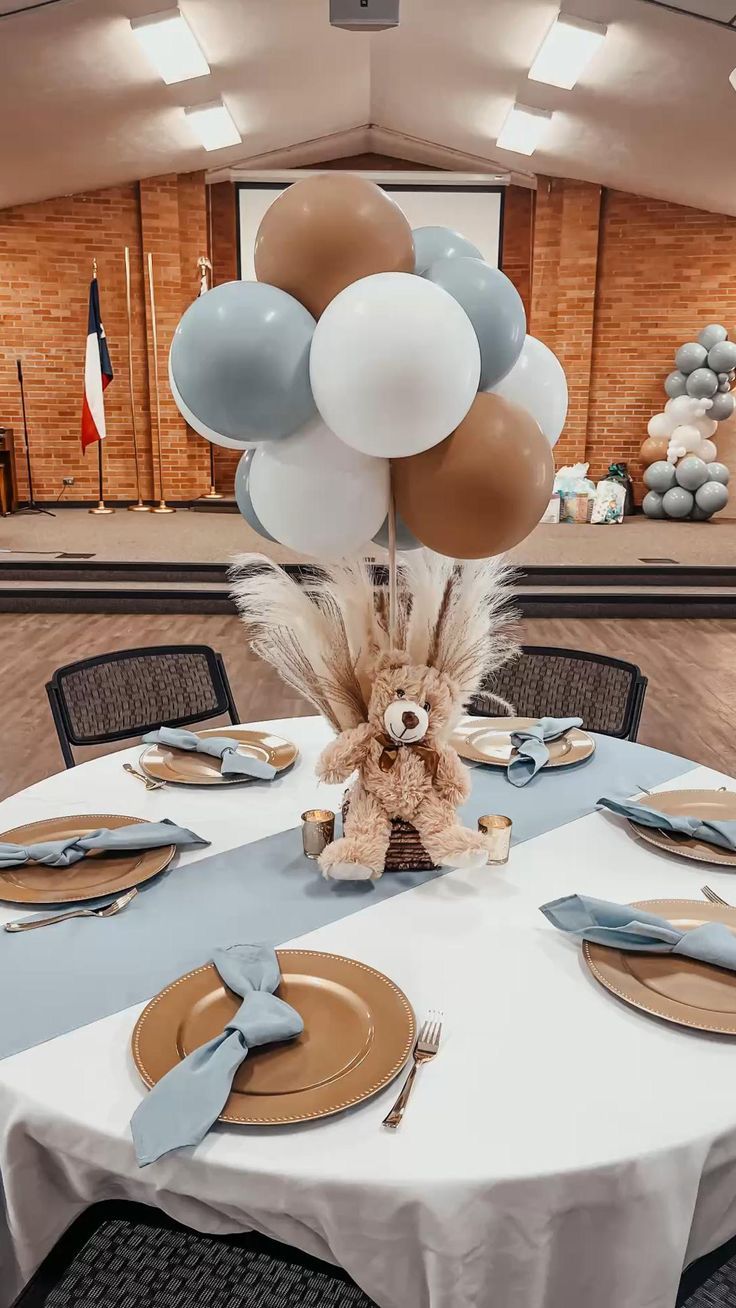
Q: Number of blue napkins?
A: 6